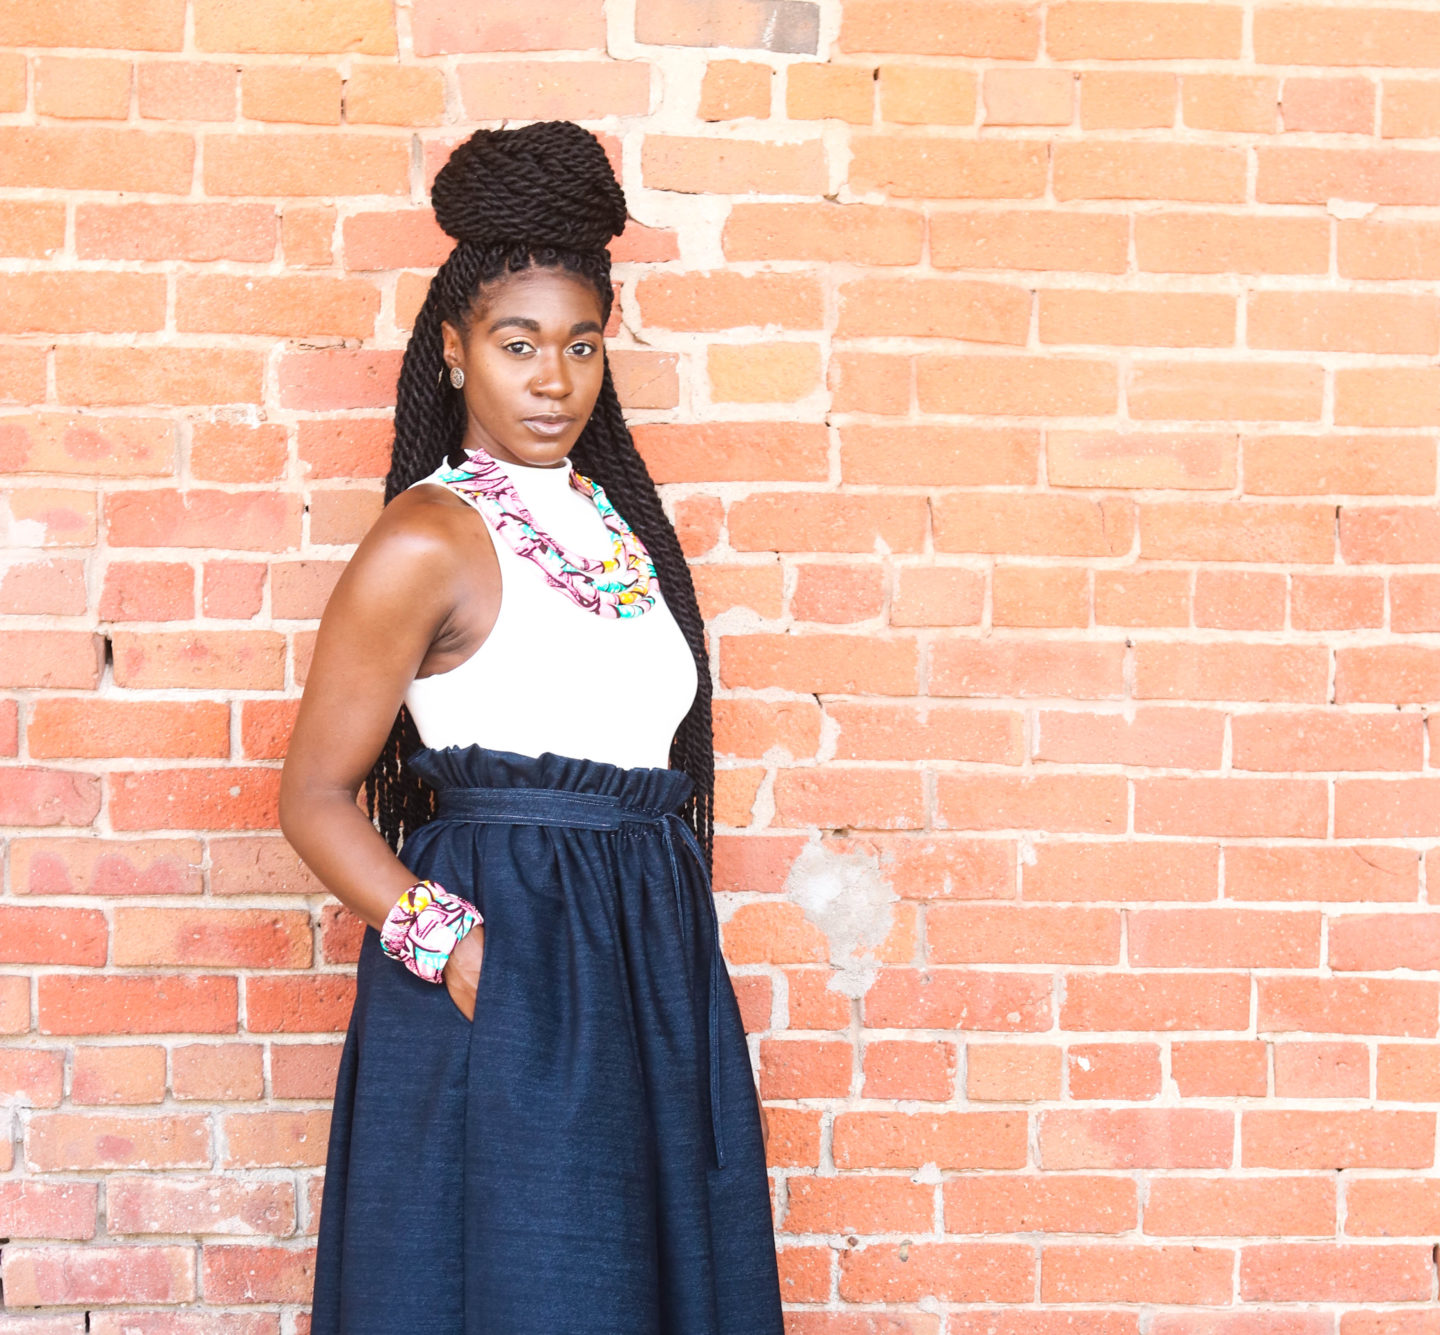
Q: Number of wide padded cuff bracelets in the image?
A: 1